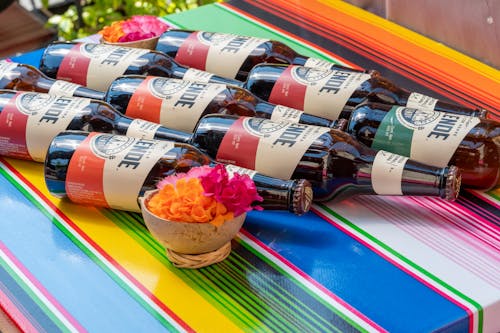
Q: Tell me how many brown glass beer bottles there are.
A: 9